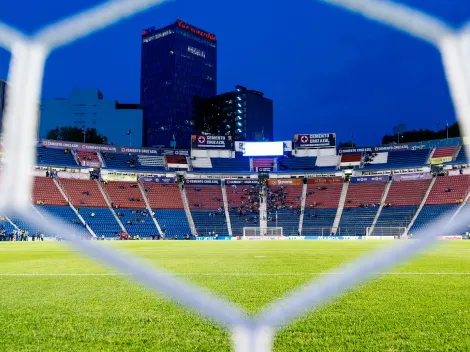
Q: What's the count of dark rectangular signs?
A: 2